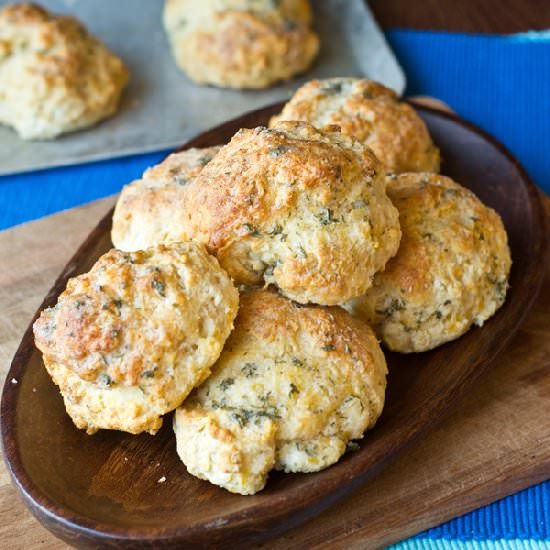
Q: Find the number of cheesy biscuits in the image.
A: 8